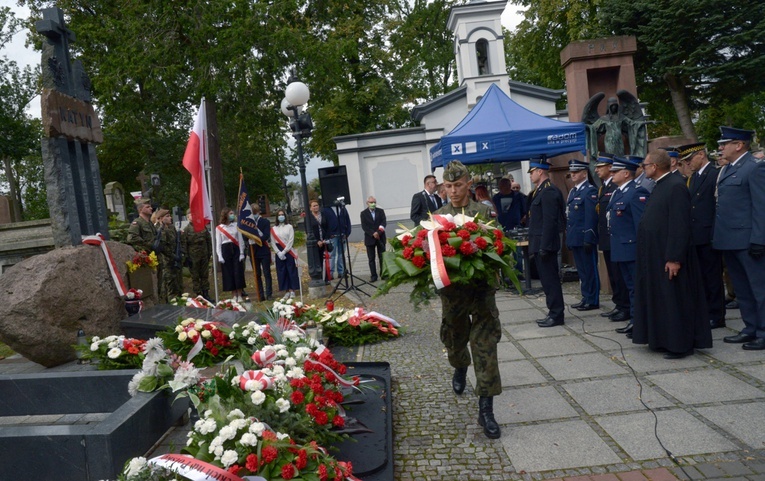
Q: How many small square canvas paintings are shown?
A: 0